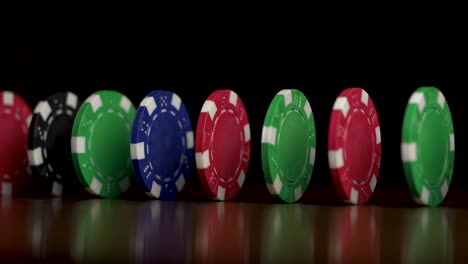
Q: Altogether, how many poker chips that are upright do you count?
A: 8